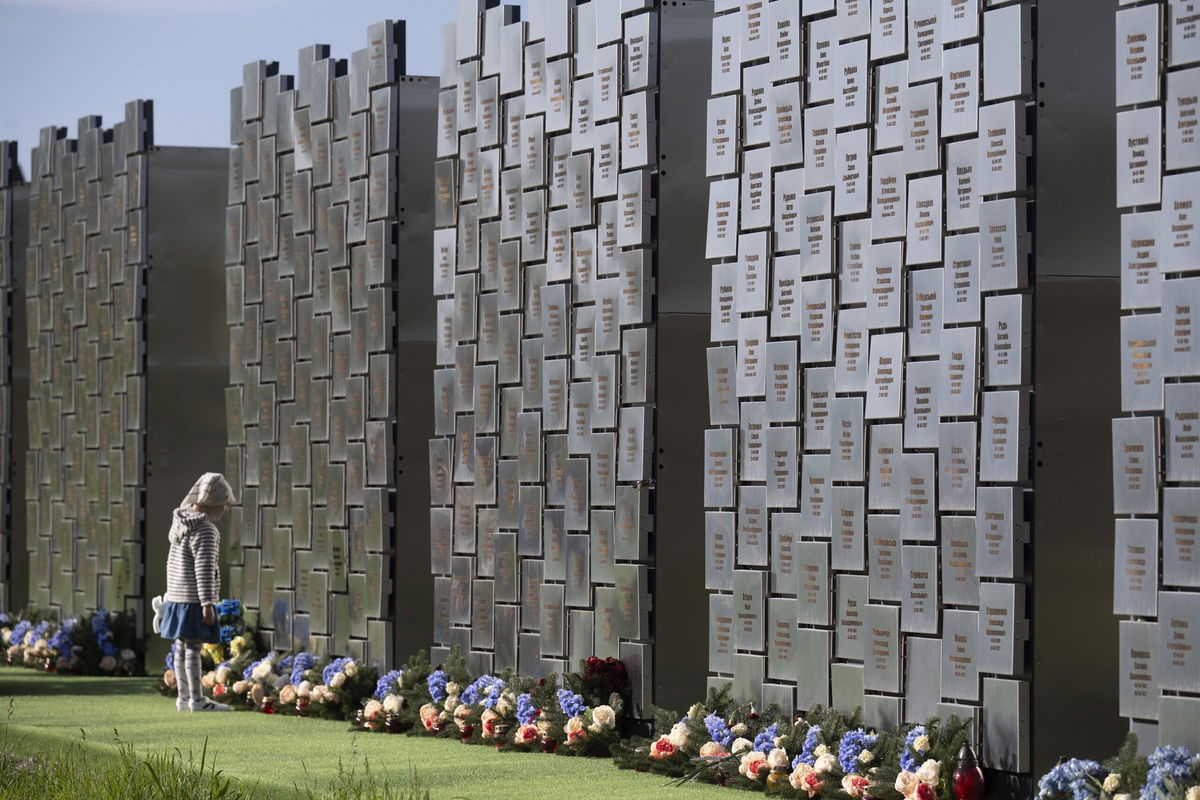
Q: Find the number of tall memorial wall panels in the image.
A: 6